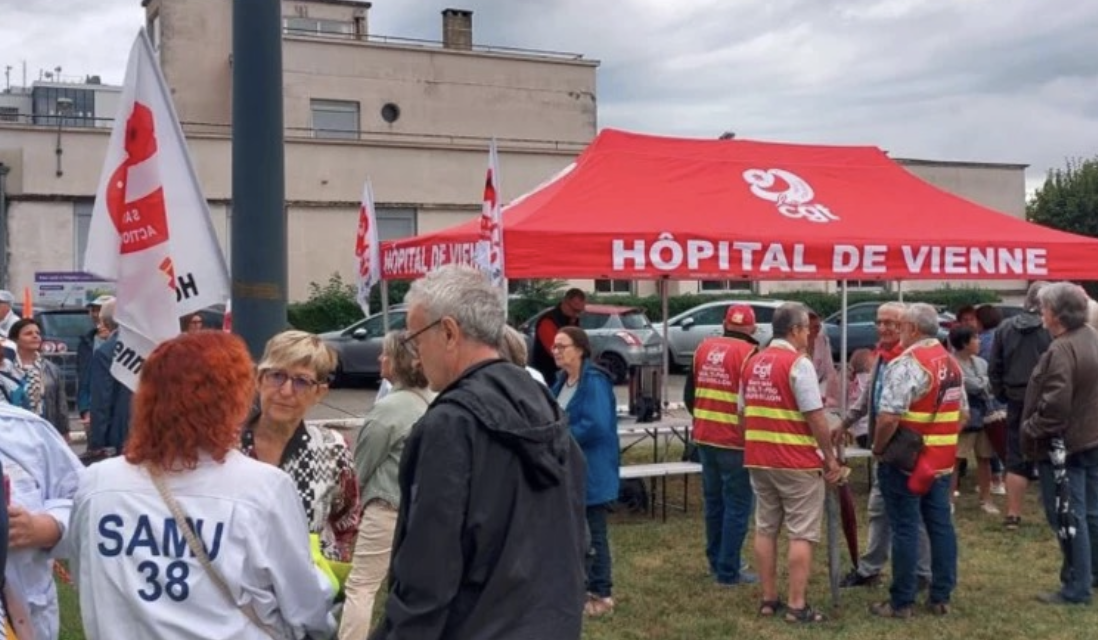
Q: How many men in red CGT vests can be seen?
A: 3